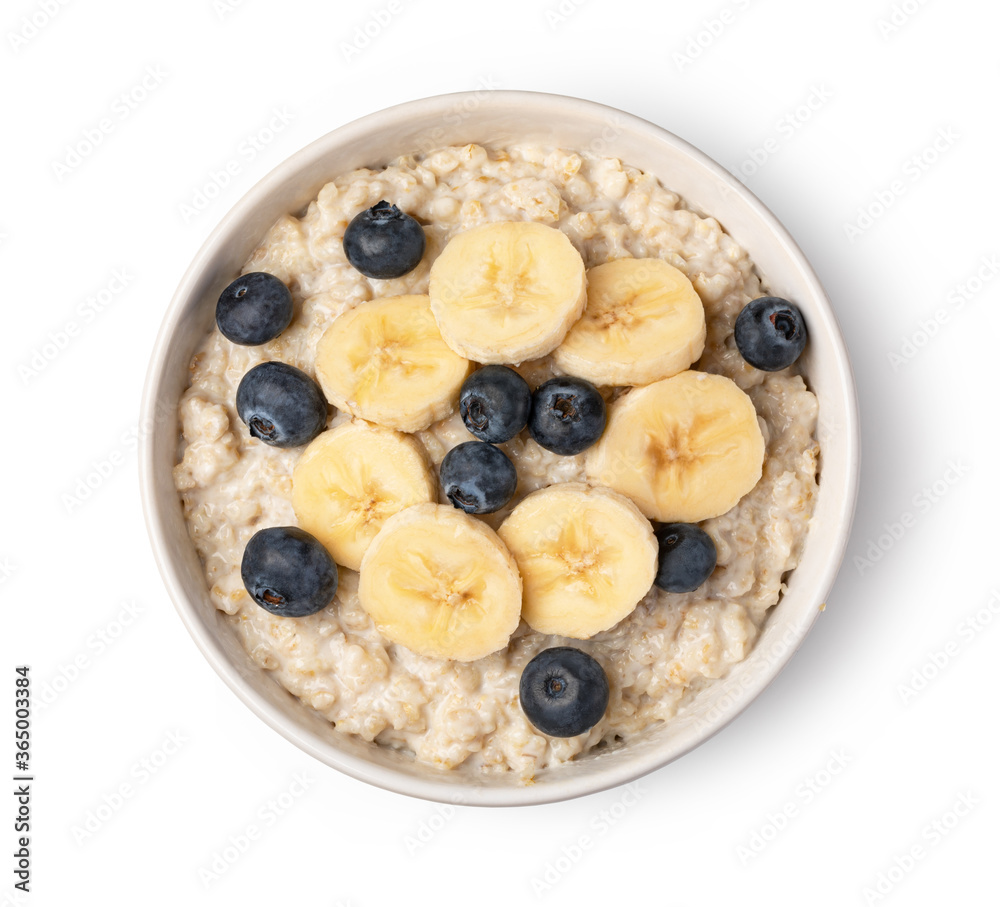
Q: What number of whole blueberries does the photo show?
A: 10